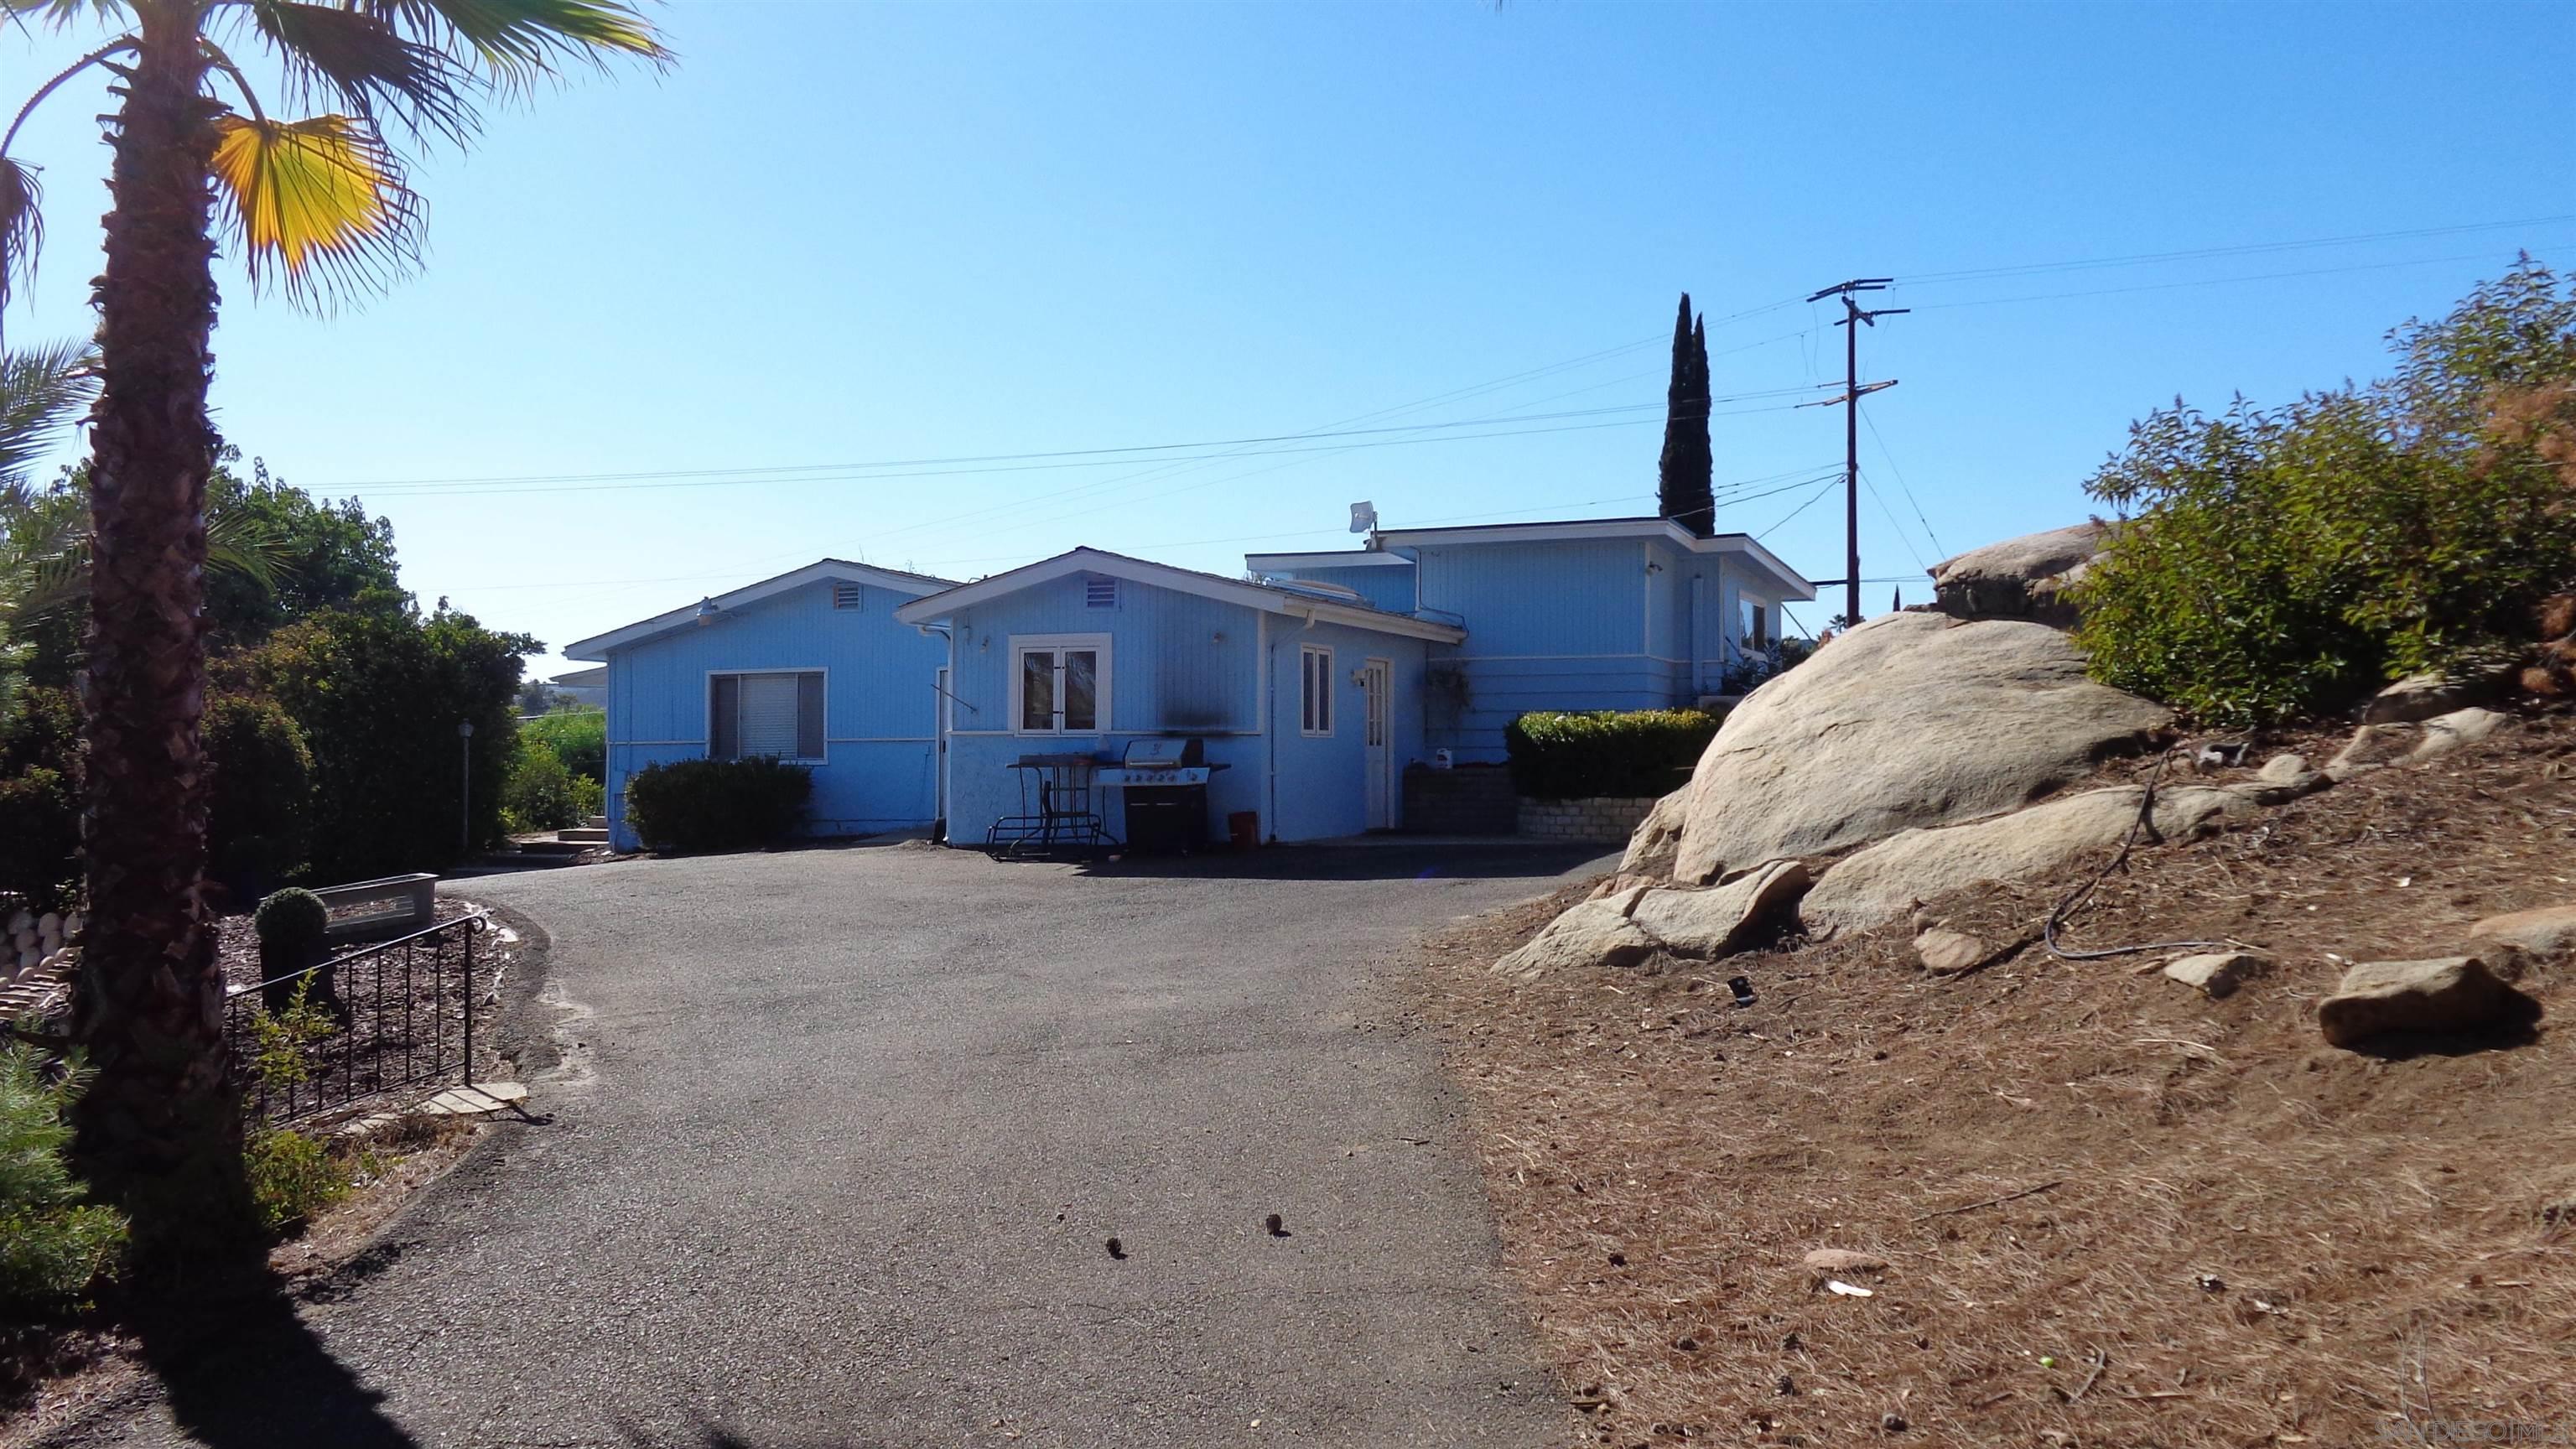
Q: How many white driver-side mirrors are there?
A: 0